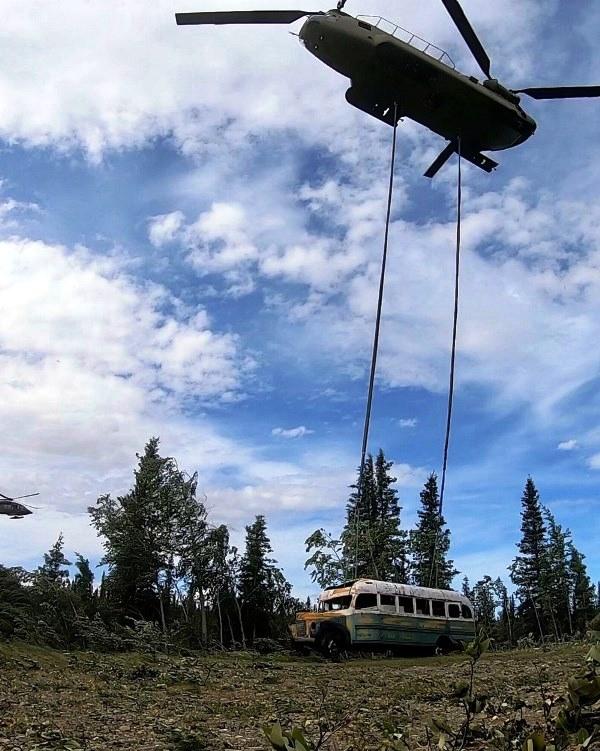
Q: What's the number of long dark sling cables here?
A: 2